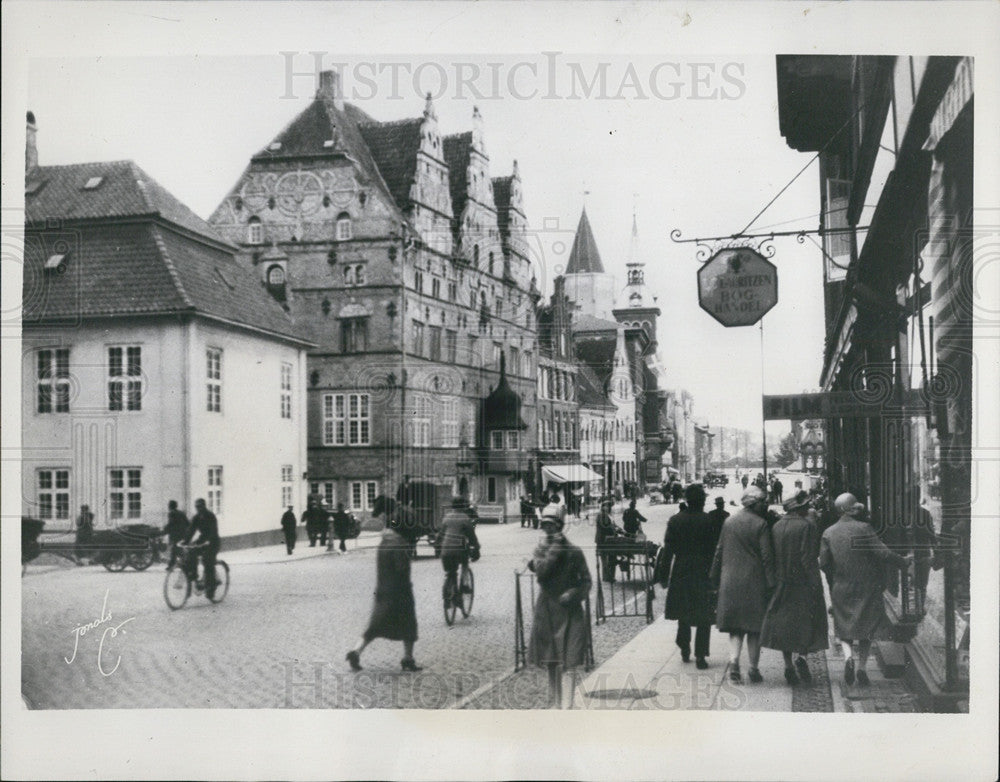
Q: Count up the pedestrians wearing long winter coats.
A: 6